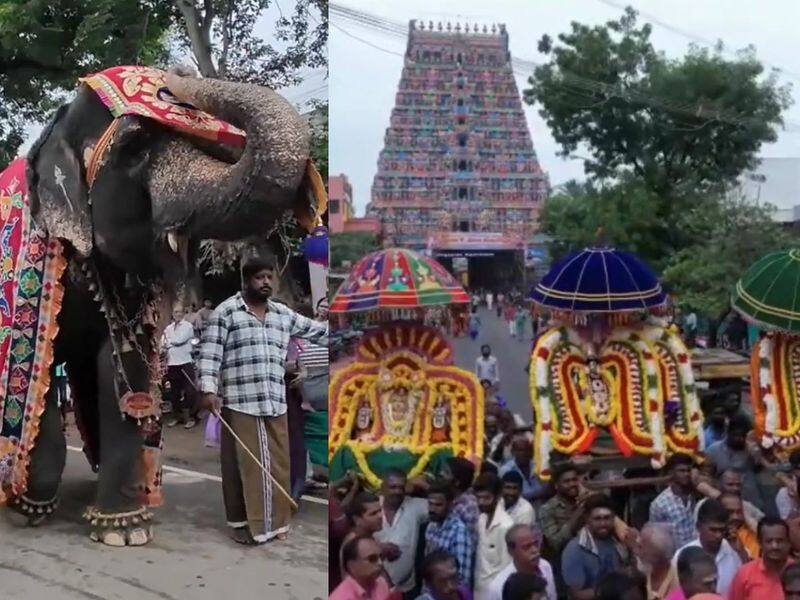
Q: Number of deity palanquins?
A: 3